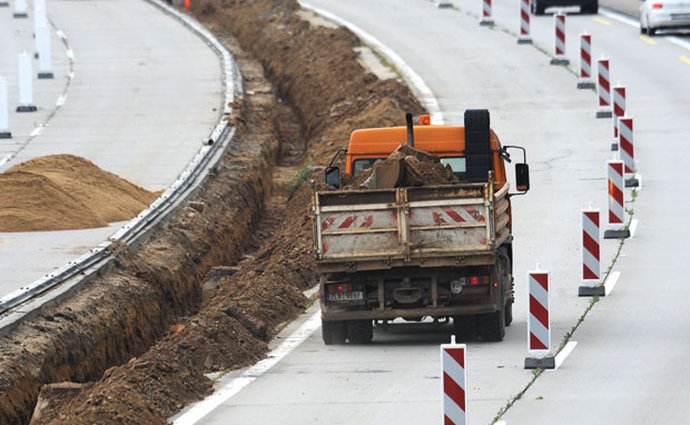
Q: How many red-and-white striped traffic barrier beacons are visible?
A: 11